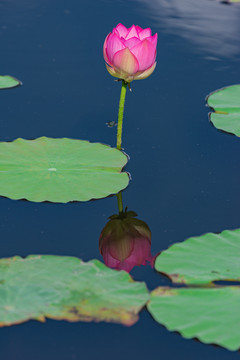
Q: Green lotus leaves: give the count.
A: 6